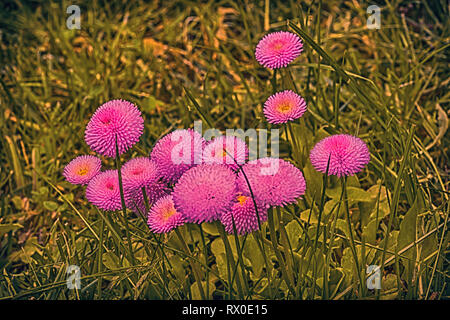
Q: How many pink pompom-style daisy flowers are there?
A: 13